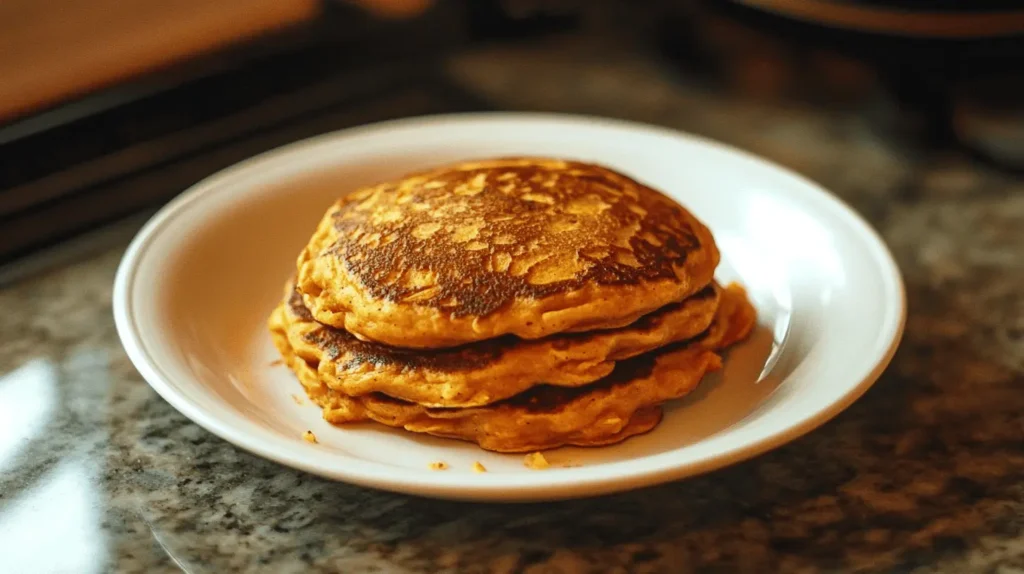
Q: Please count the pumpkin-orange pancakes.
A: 3